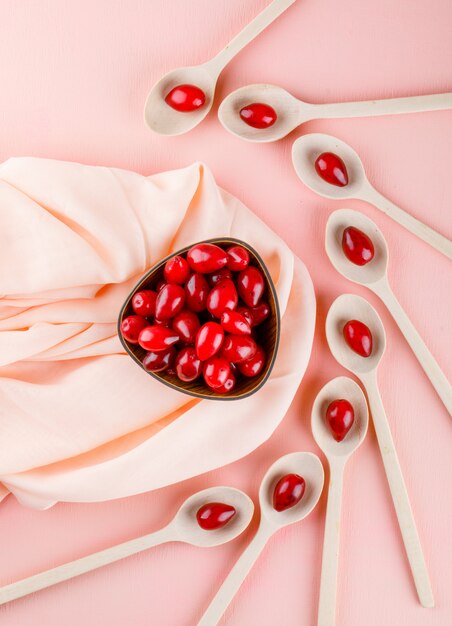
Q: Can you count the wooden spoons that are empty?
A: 0